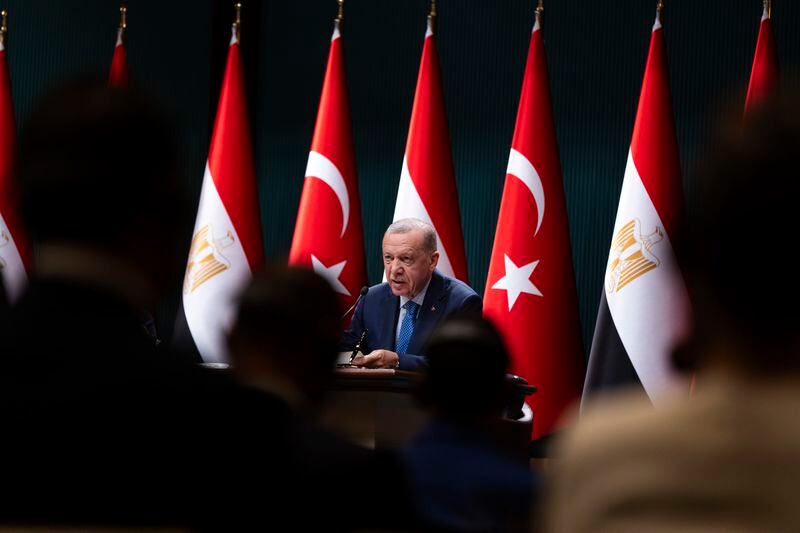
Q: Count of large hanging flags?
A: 8